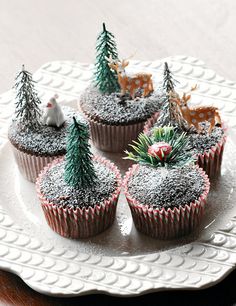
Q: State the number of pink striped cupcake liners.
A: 3